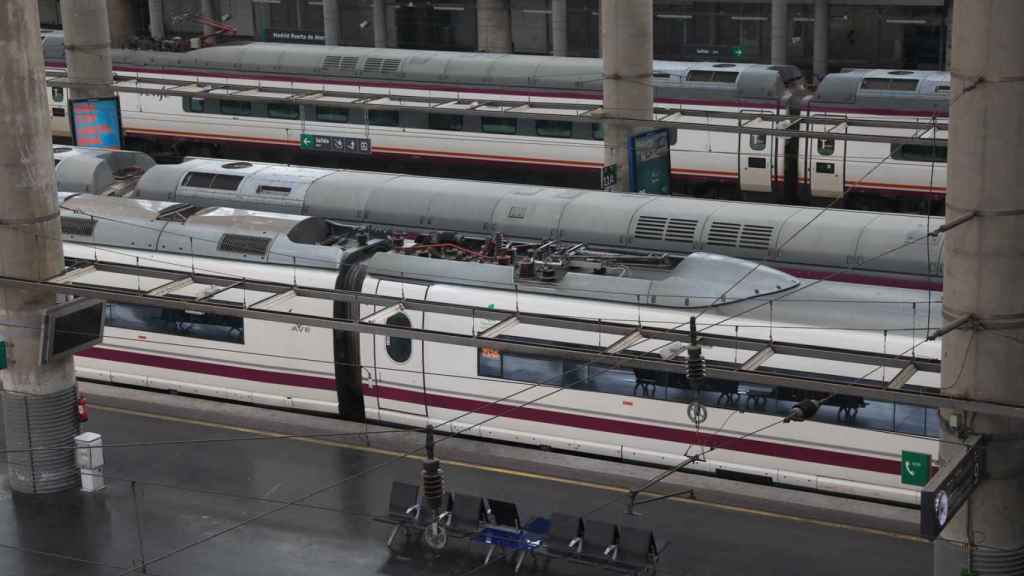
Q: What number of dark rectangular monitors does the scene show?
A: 1